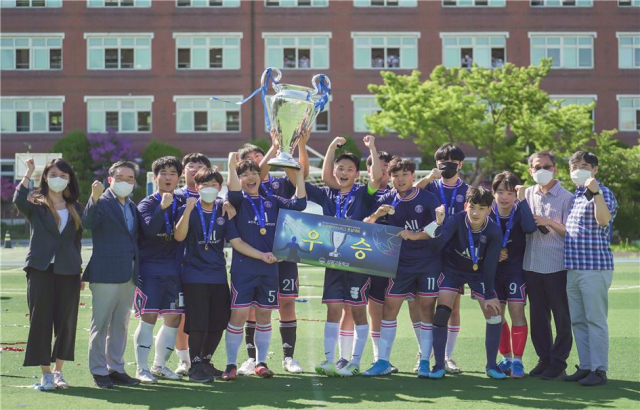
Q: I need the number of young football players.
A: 11